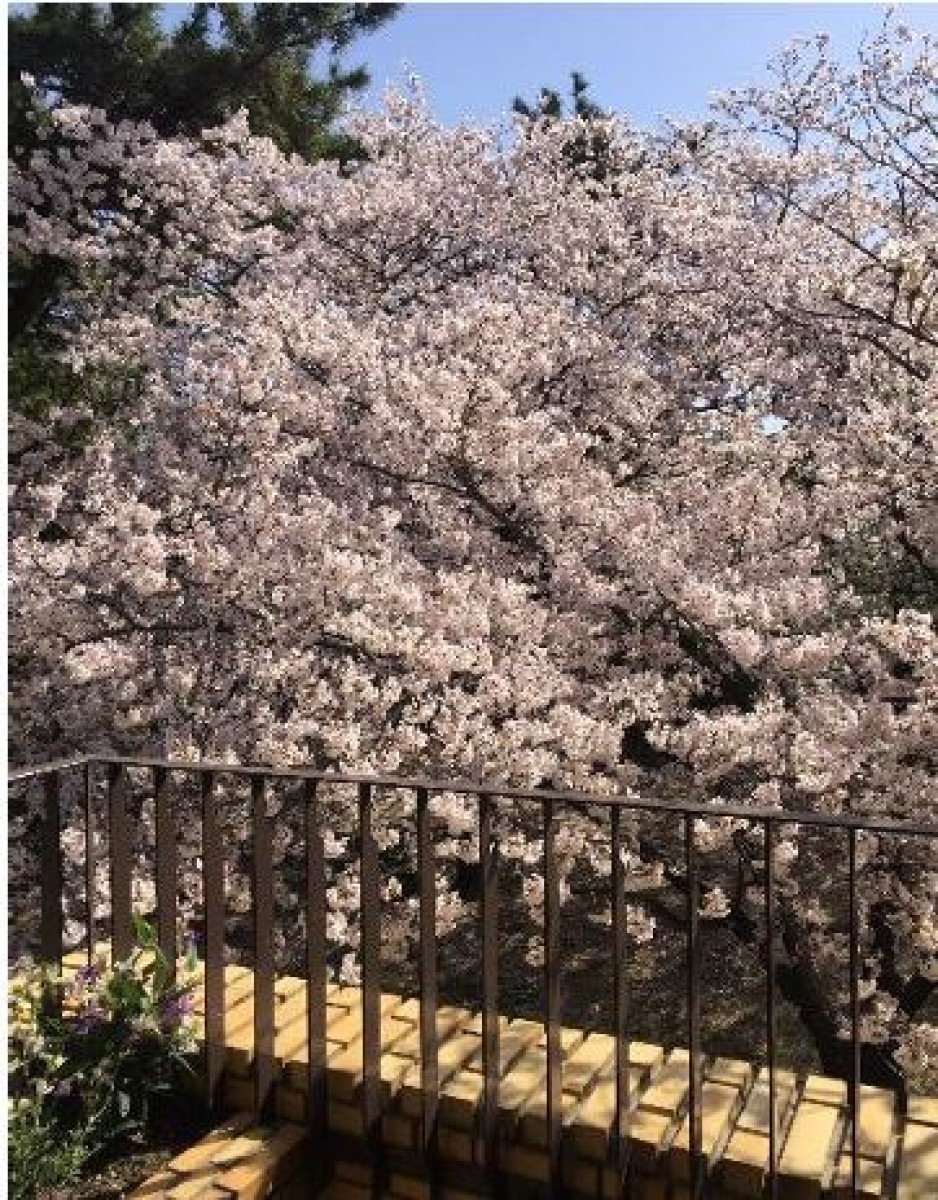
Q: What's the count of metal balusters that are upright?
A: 15